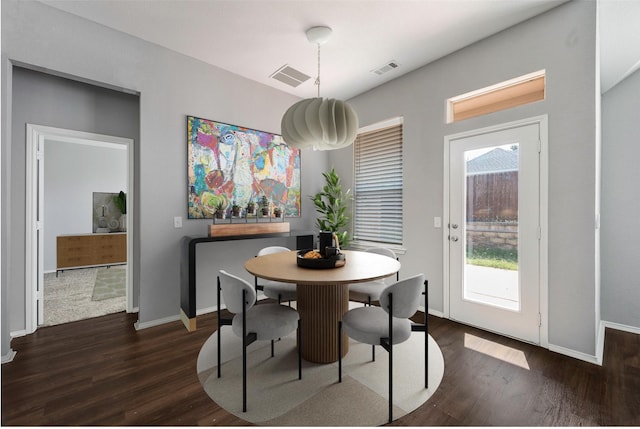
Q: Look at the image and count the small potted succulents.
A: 5